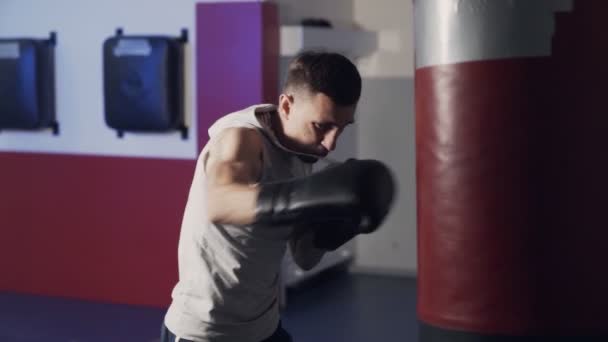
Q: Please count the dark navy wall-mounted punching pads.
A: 2